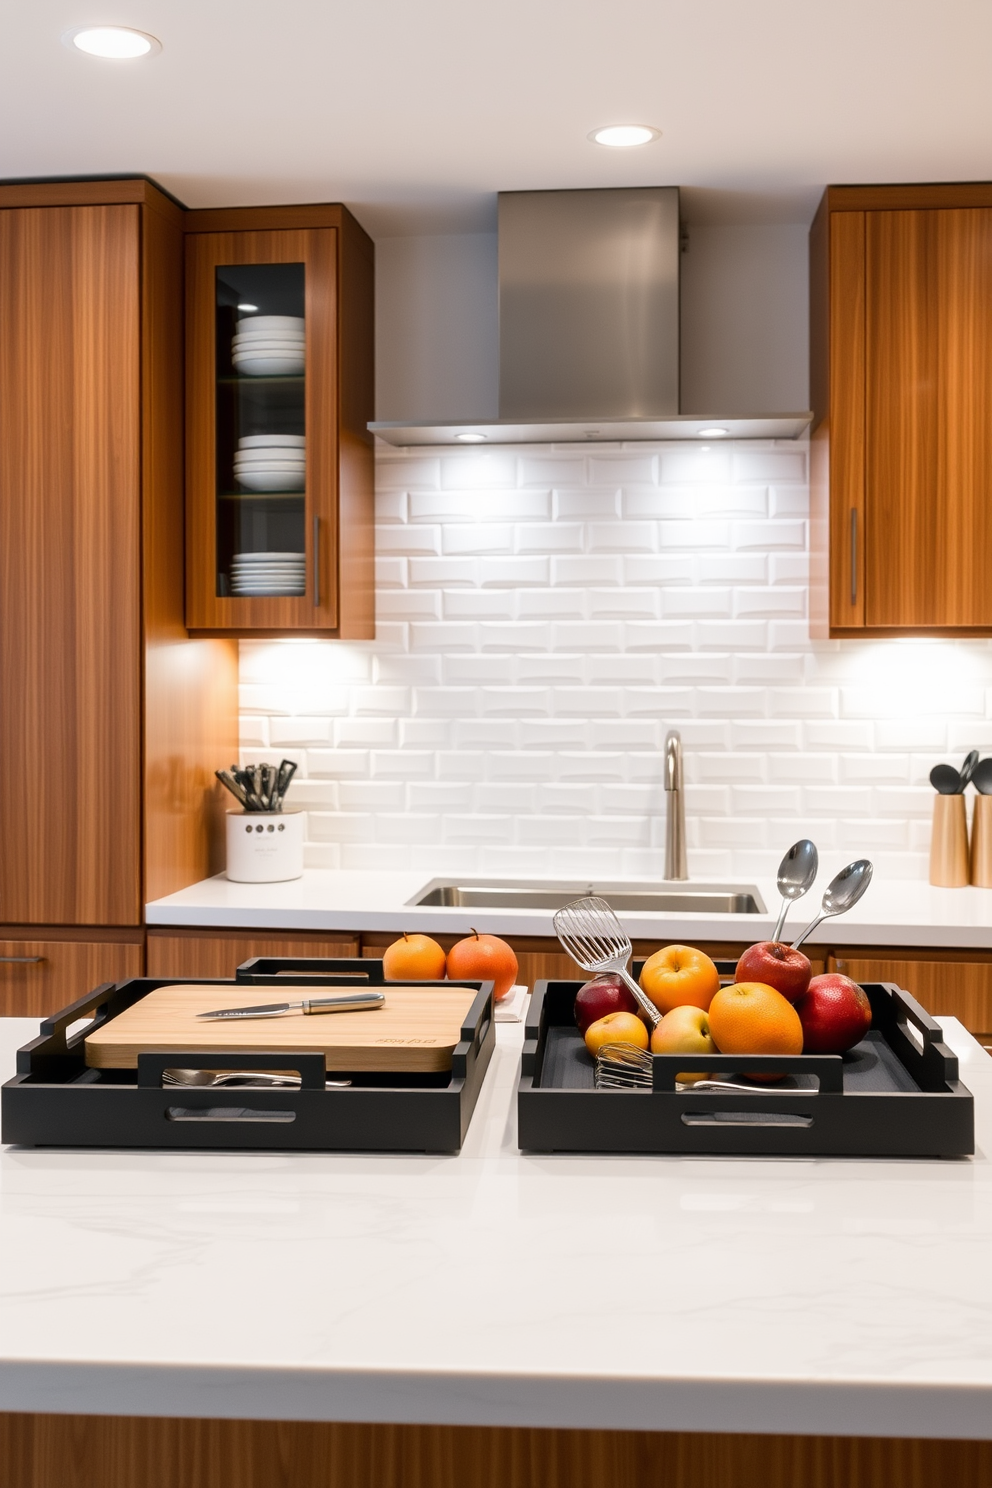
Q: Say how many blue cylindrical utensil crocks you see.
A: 0